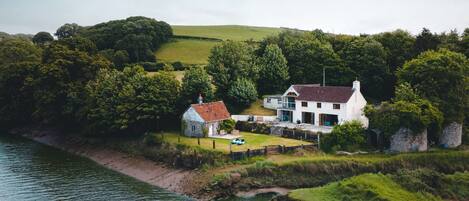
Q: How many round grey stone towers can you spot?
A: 2